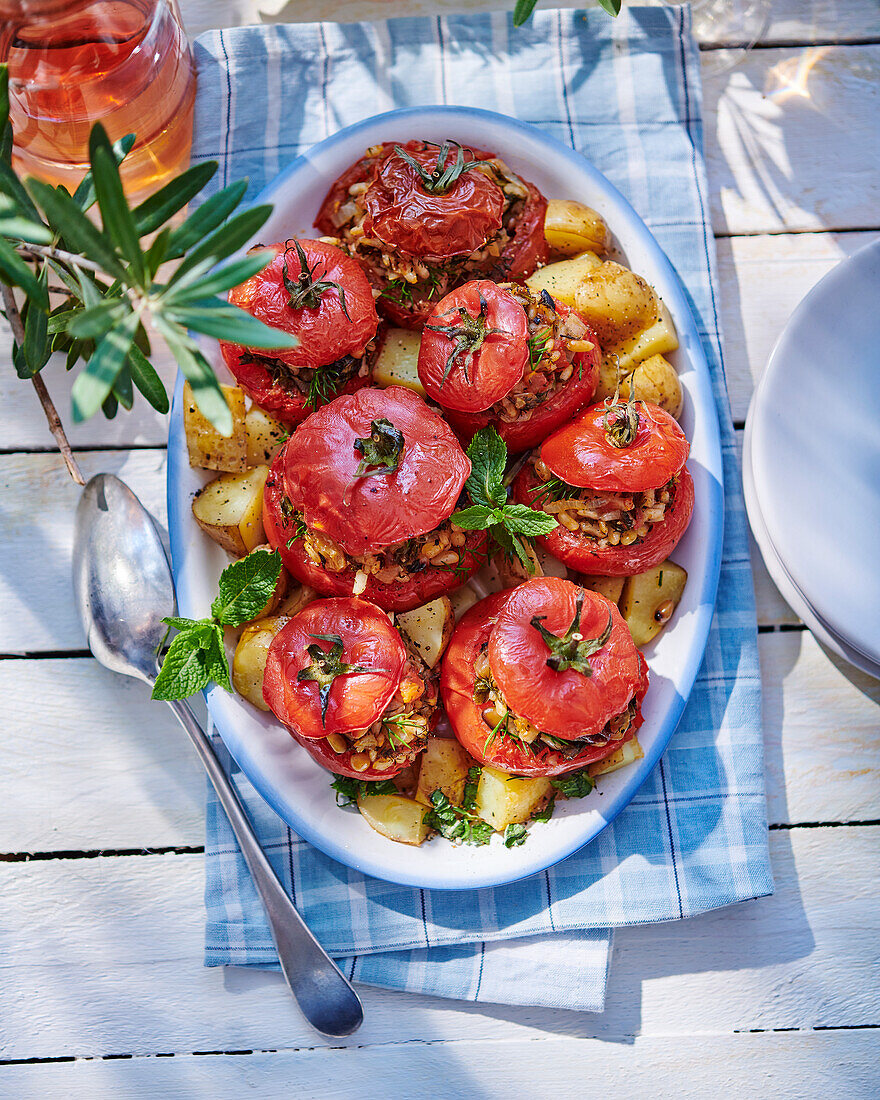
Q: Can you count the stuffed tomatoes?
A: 7